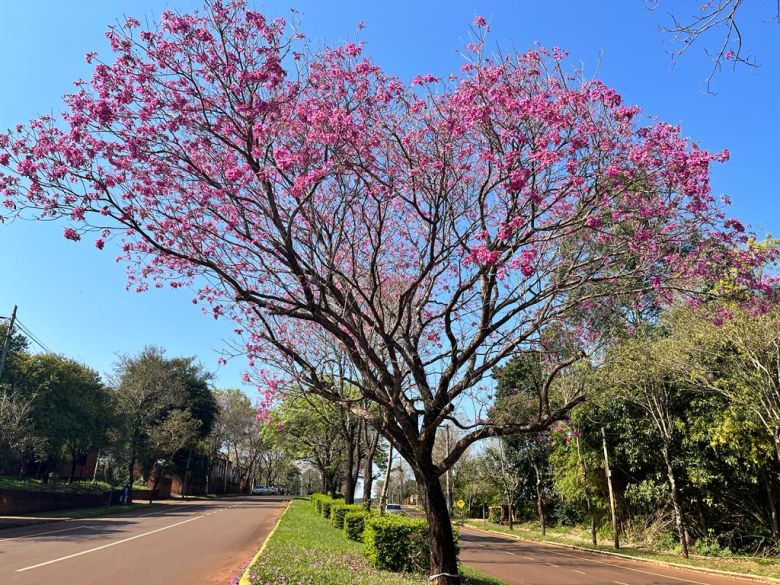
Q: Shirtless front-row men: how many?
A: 0